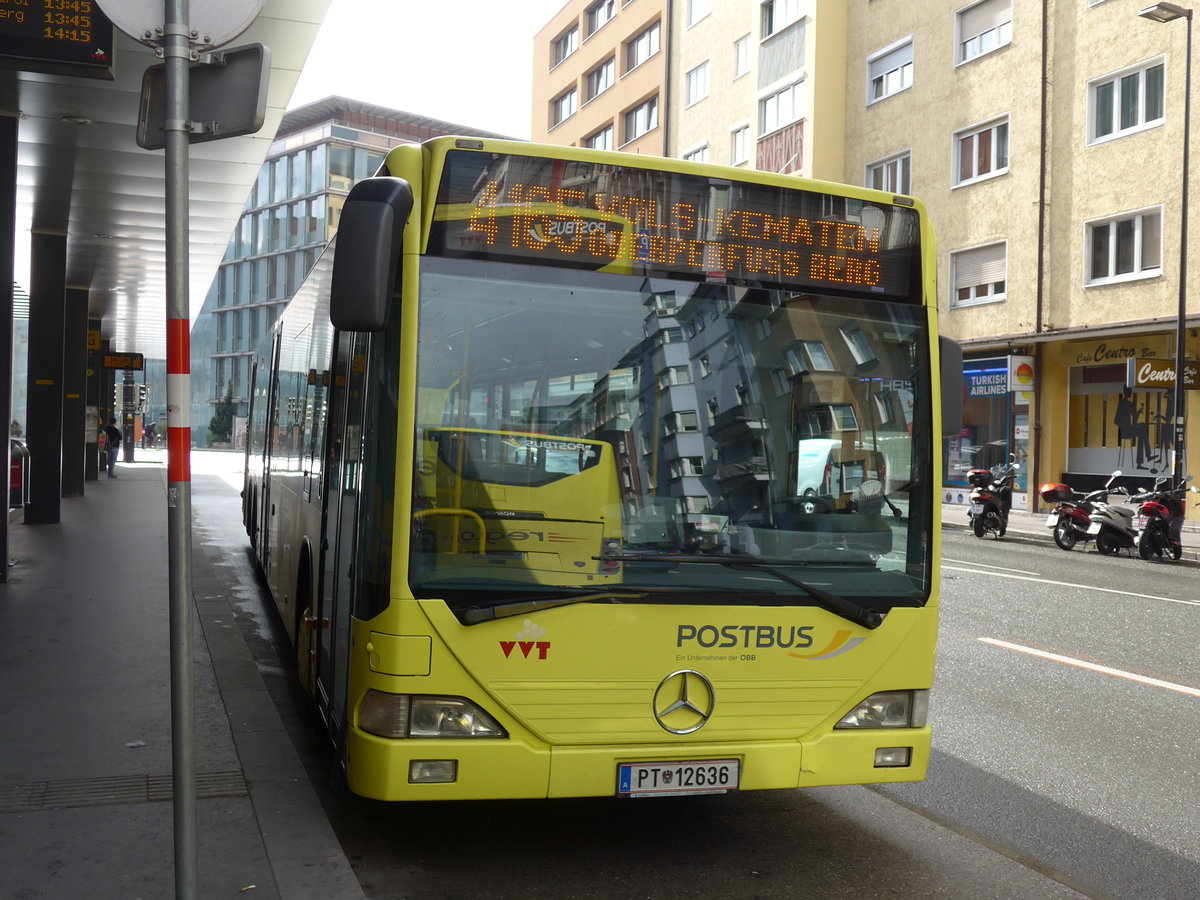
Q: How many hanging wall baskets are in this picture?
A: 0